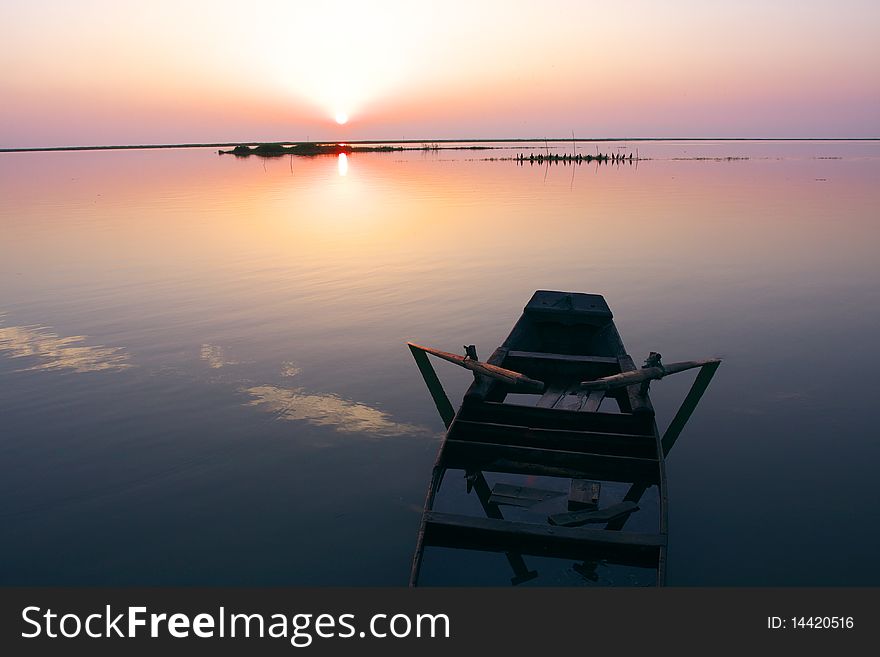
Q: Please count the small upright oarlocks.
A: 2